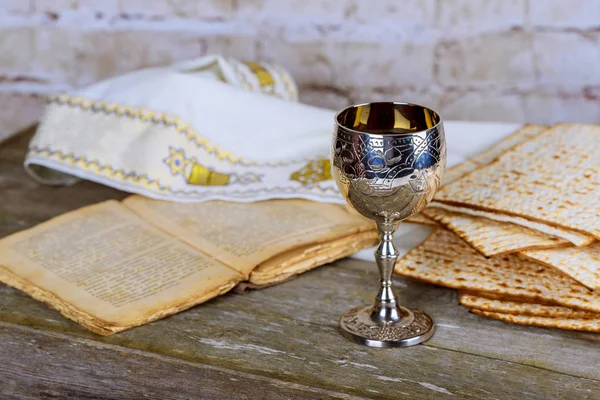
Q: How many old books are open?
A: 1